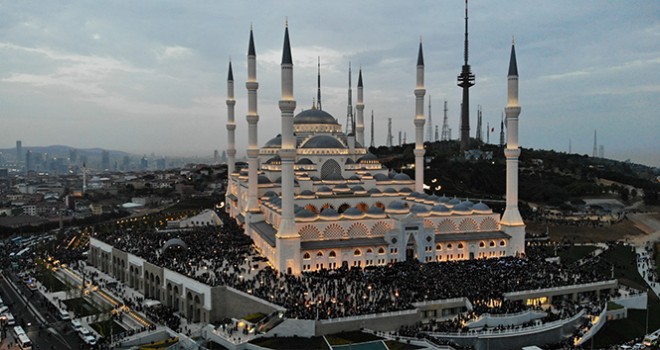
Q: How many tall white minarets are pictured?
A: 6